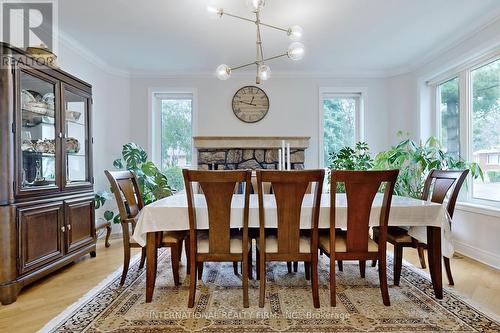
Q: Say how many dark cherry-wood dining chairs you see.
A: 5